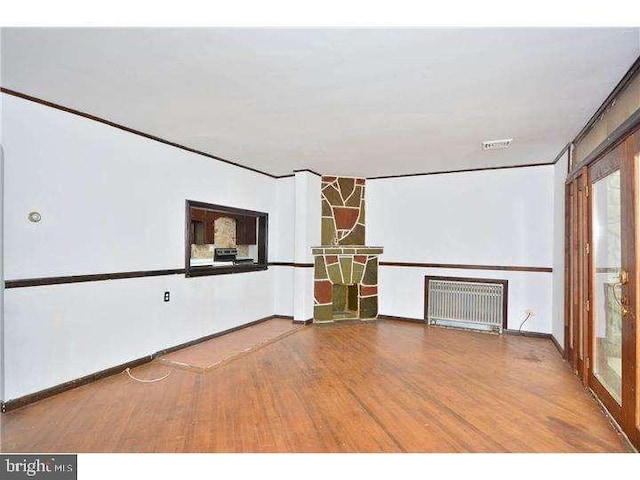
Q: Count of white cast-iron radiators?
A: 1